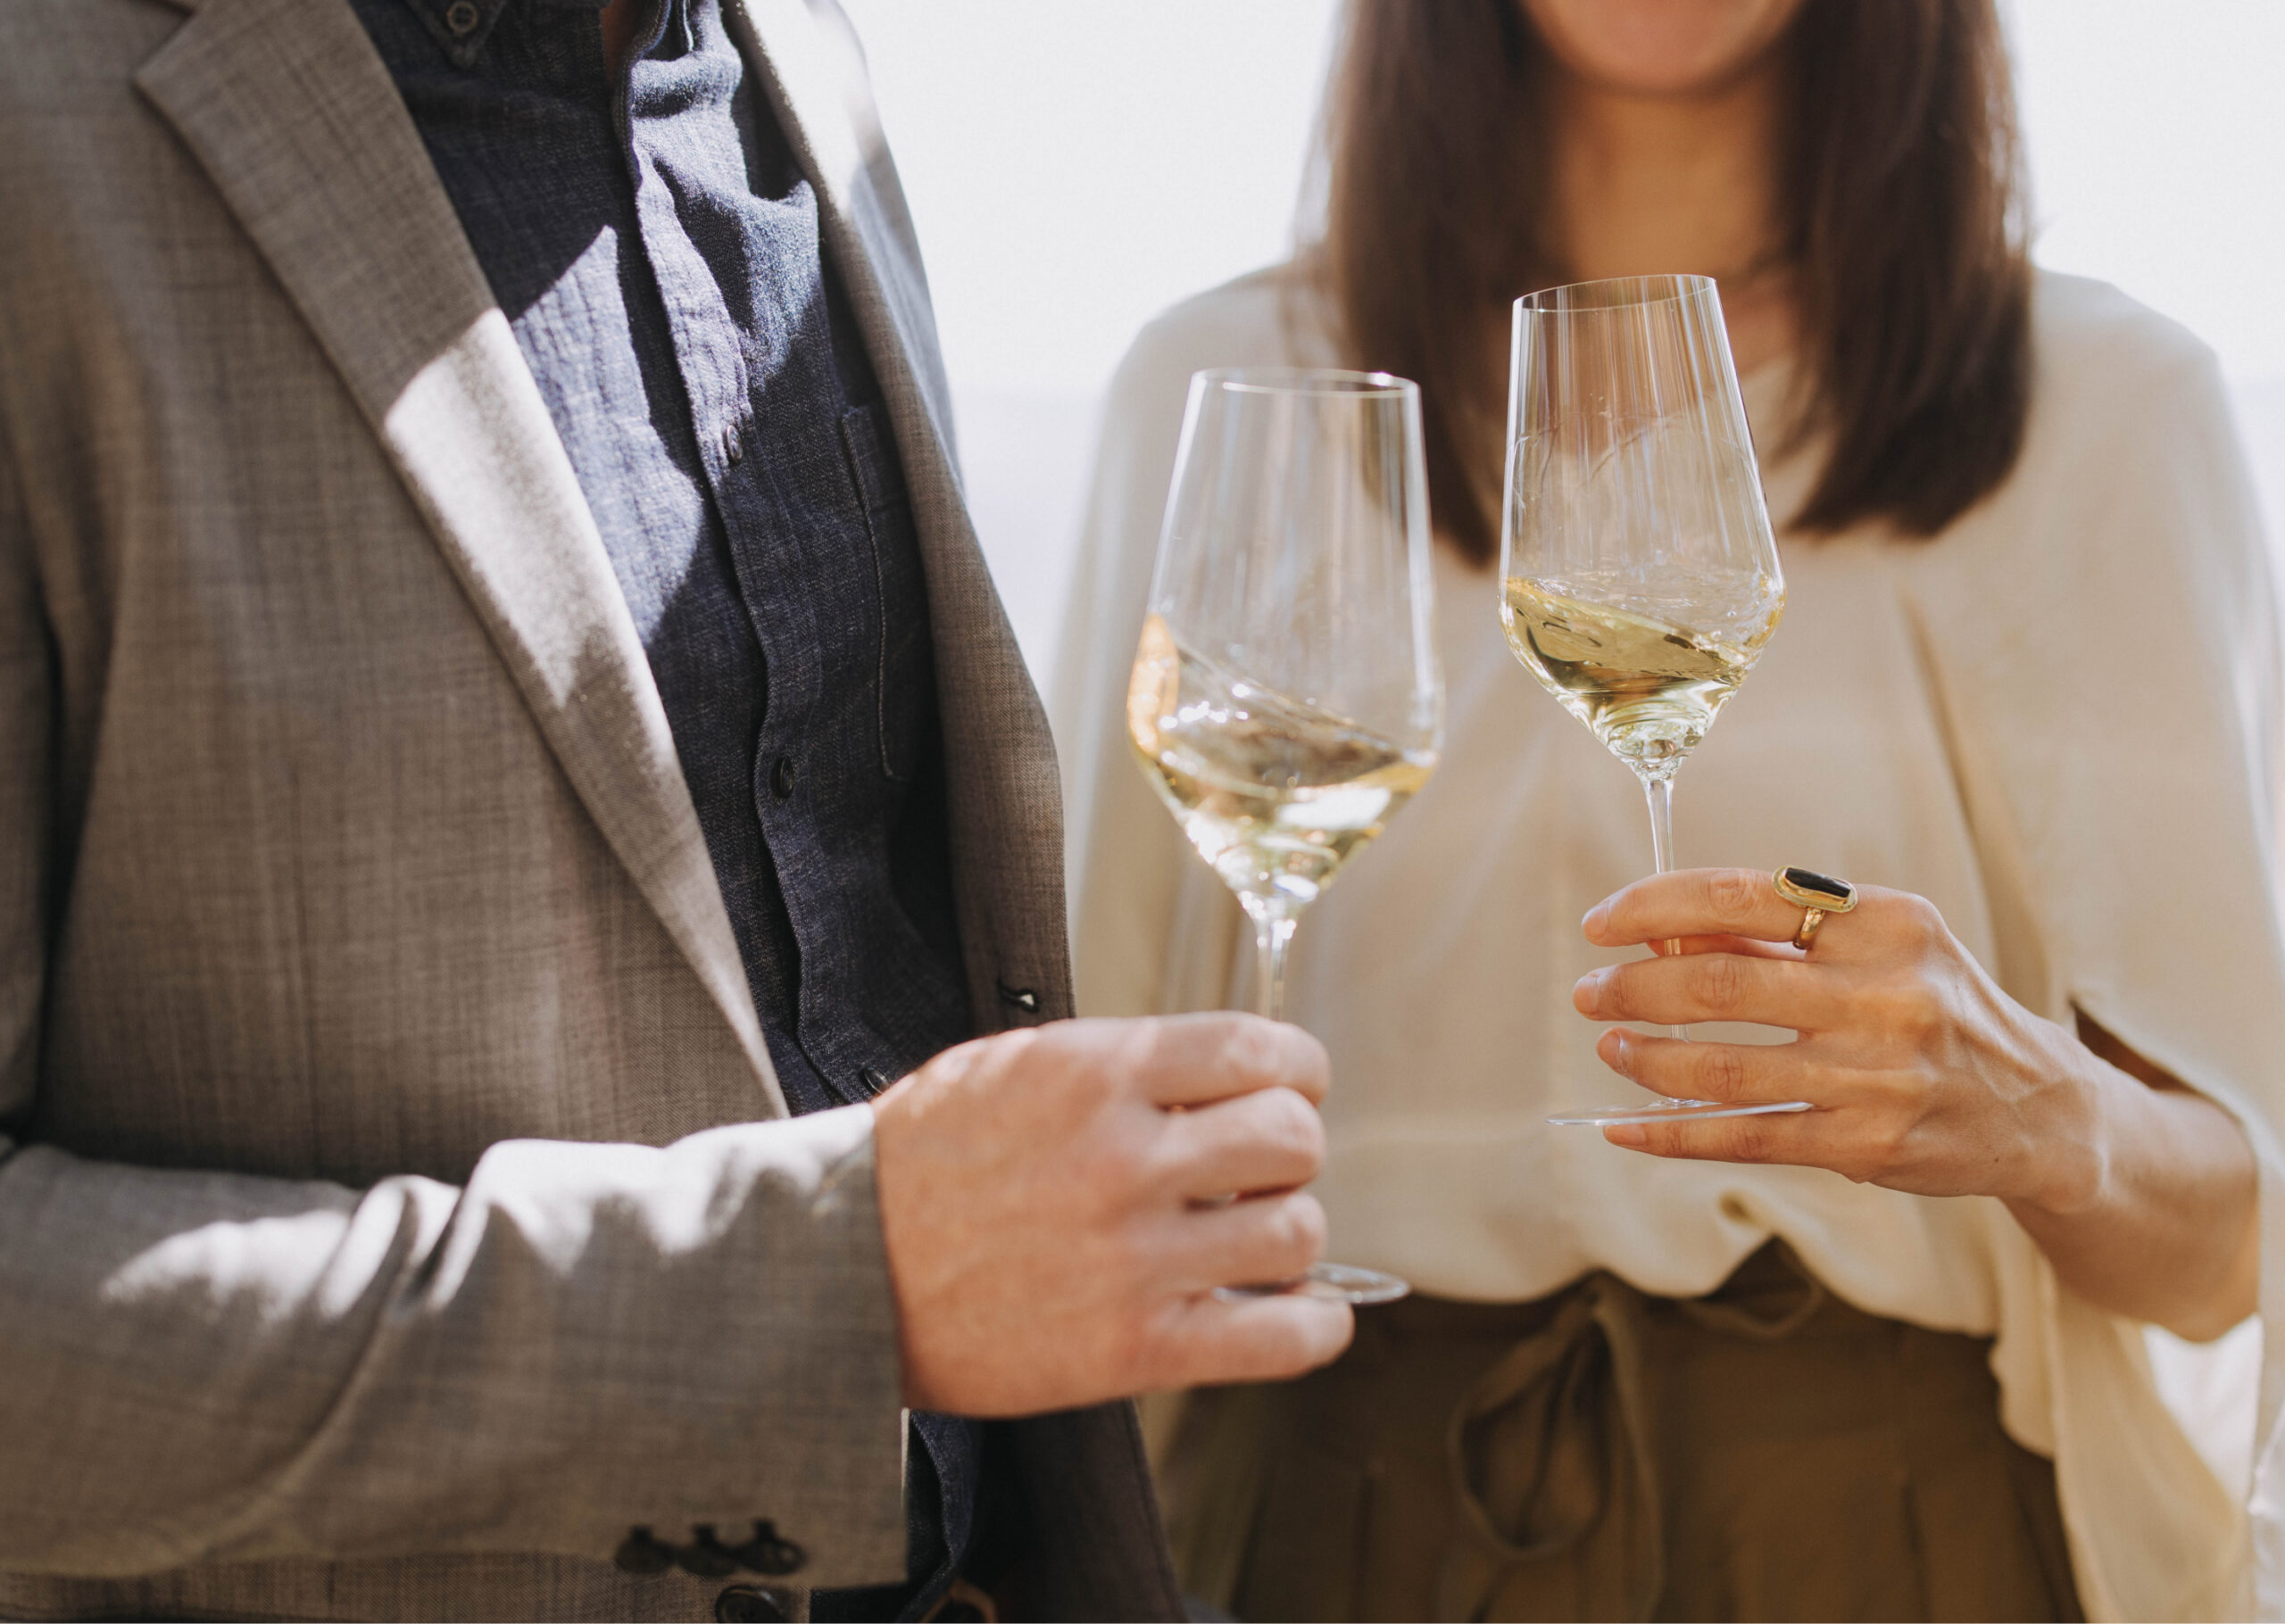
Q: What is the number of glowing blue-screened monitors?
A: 0